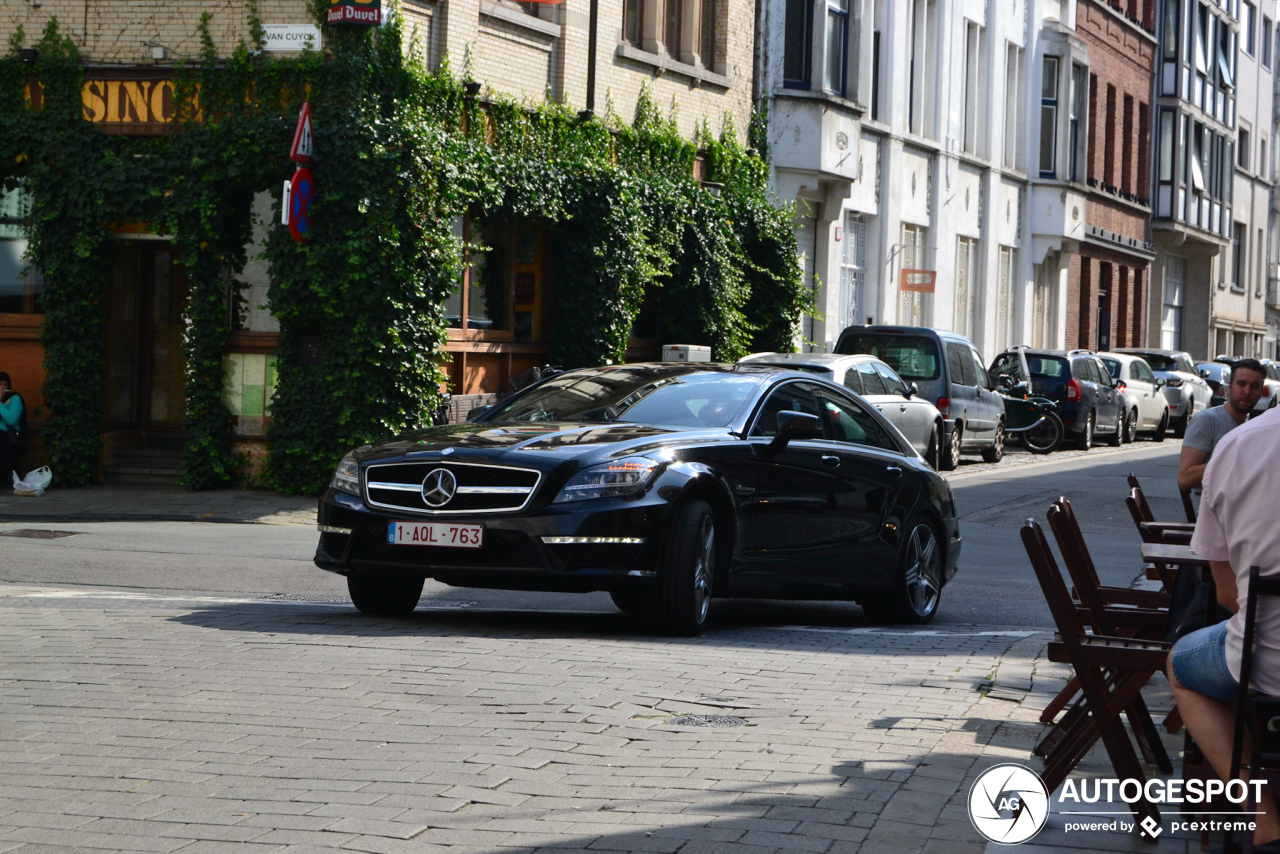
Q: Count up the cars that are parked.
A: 7